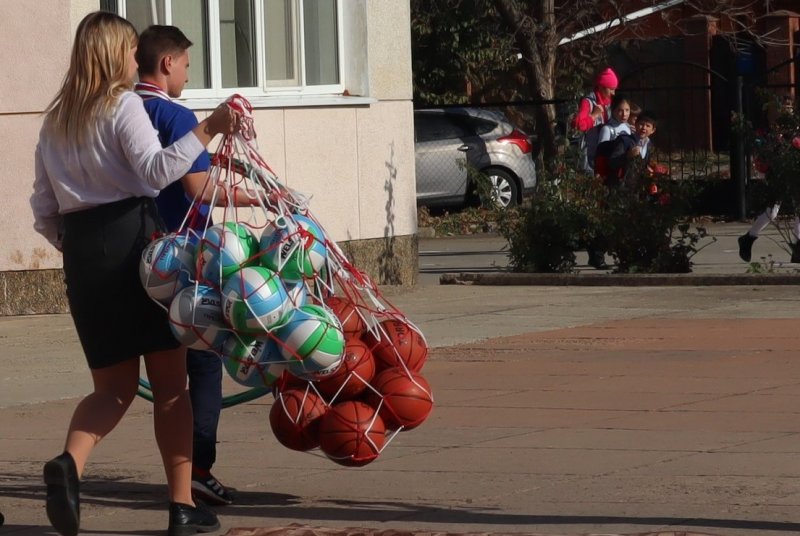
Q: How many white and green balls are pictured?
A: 5